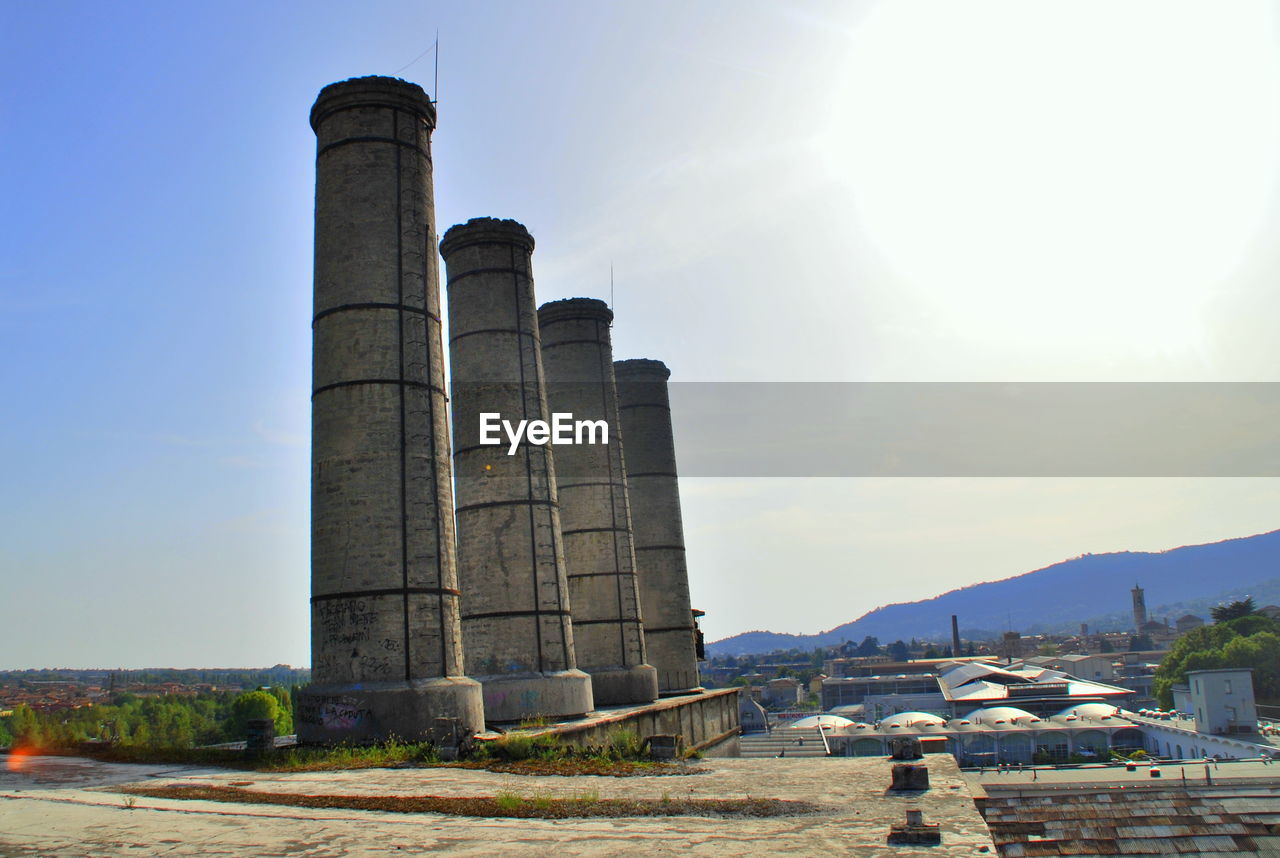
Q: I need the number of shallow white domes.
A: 4